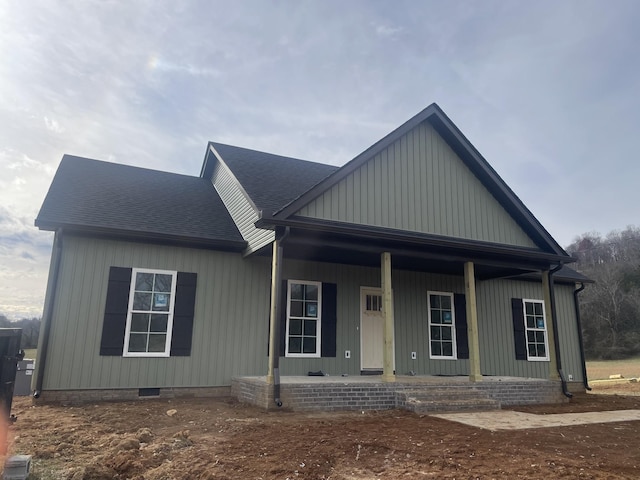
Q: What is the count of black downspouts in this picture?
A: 4